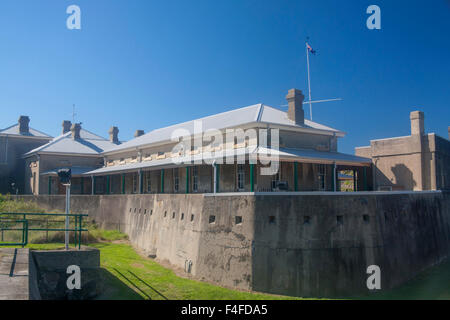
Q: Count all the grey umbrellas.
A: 0